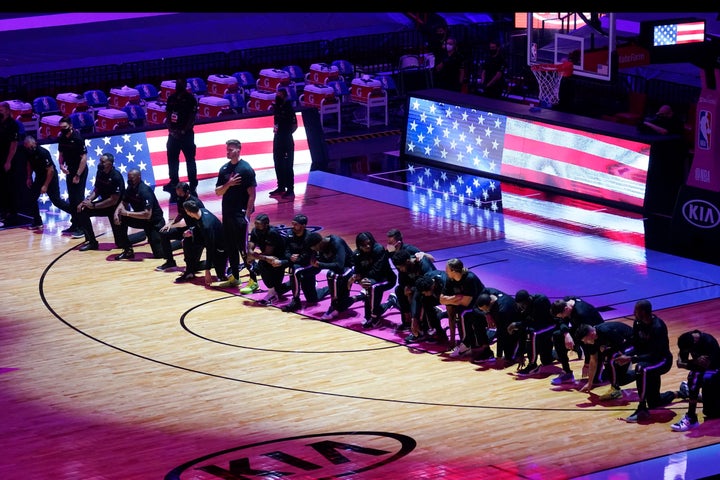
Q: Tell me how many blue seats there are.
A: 14